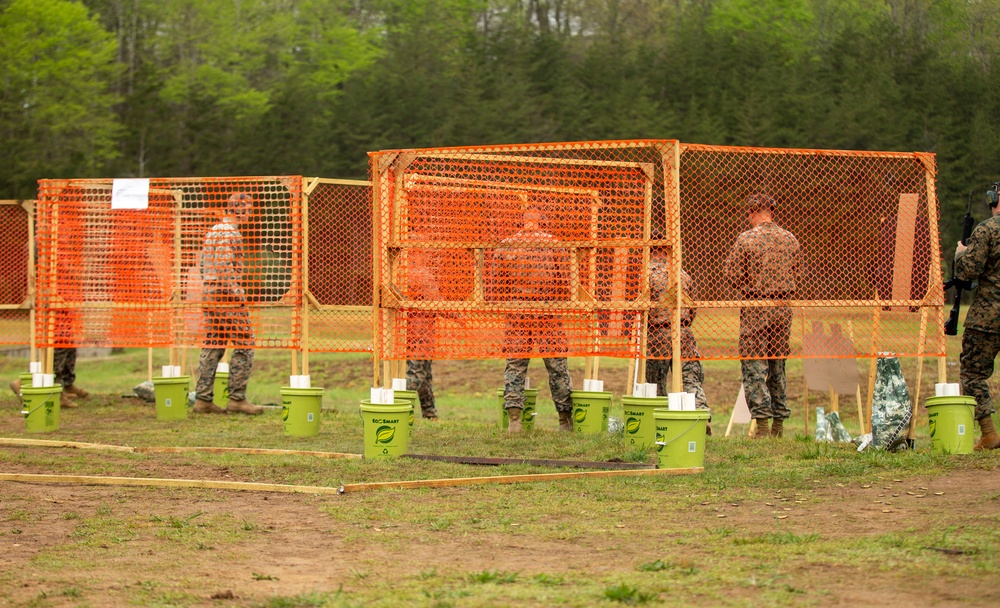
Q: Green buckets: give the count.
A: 12